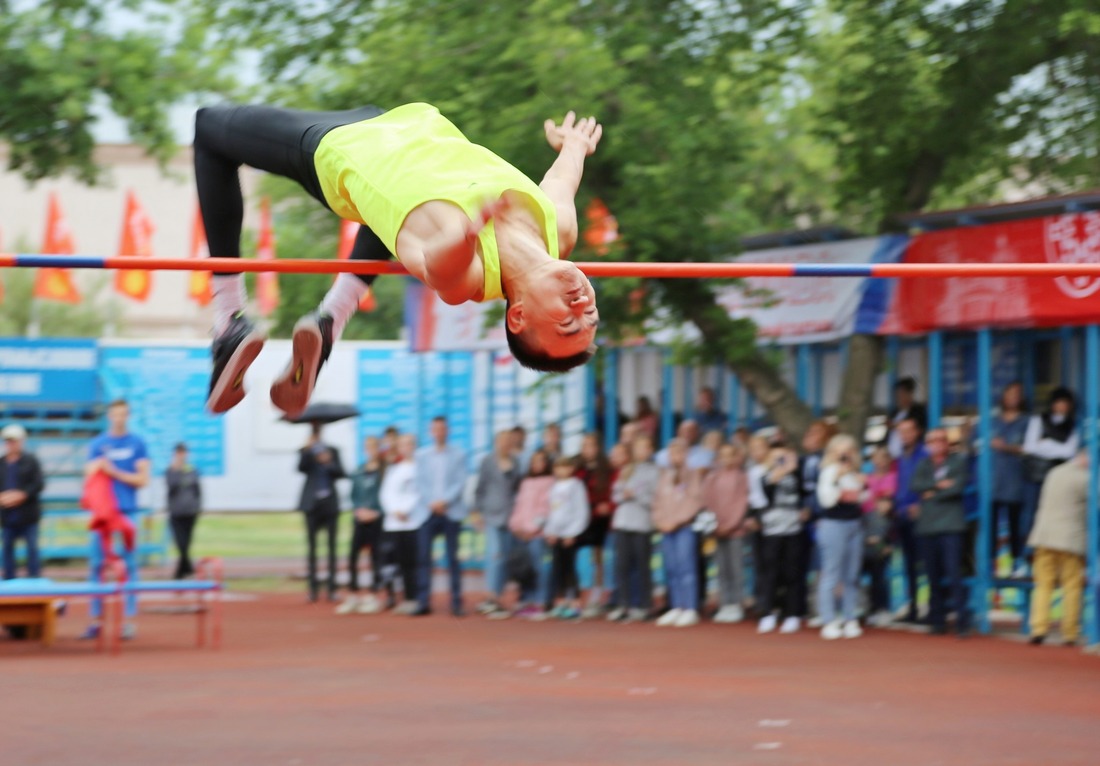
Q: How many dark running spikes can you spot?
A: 2